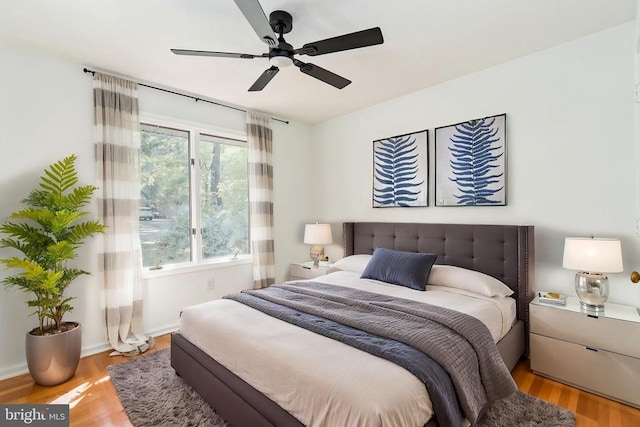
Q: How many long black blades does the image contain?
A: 5